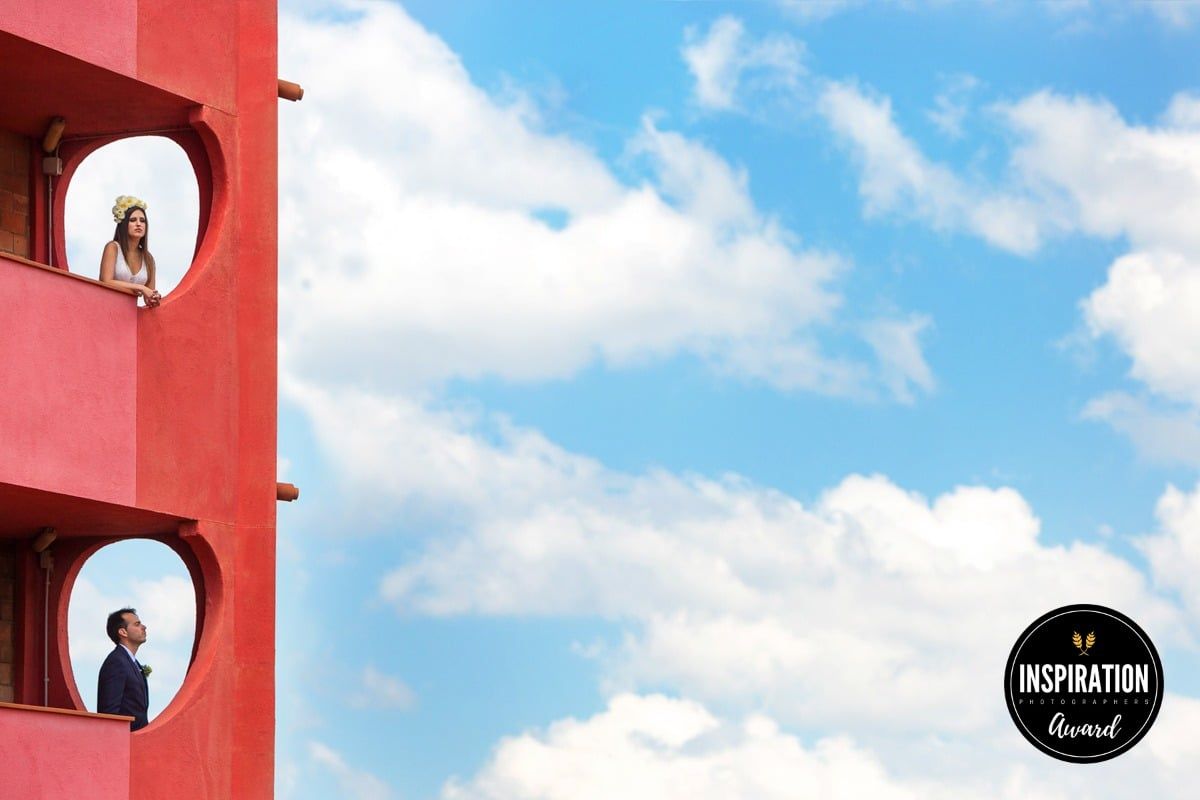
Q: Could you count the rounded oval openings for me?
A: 2